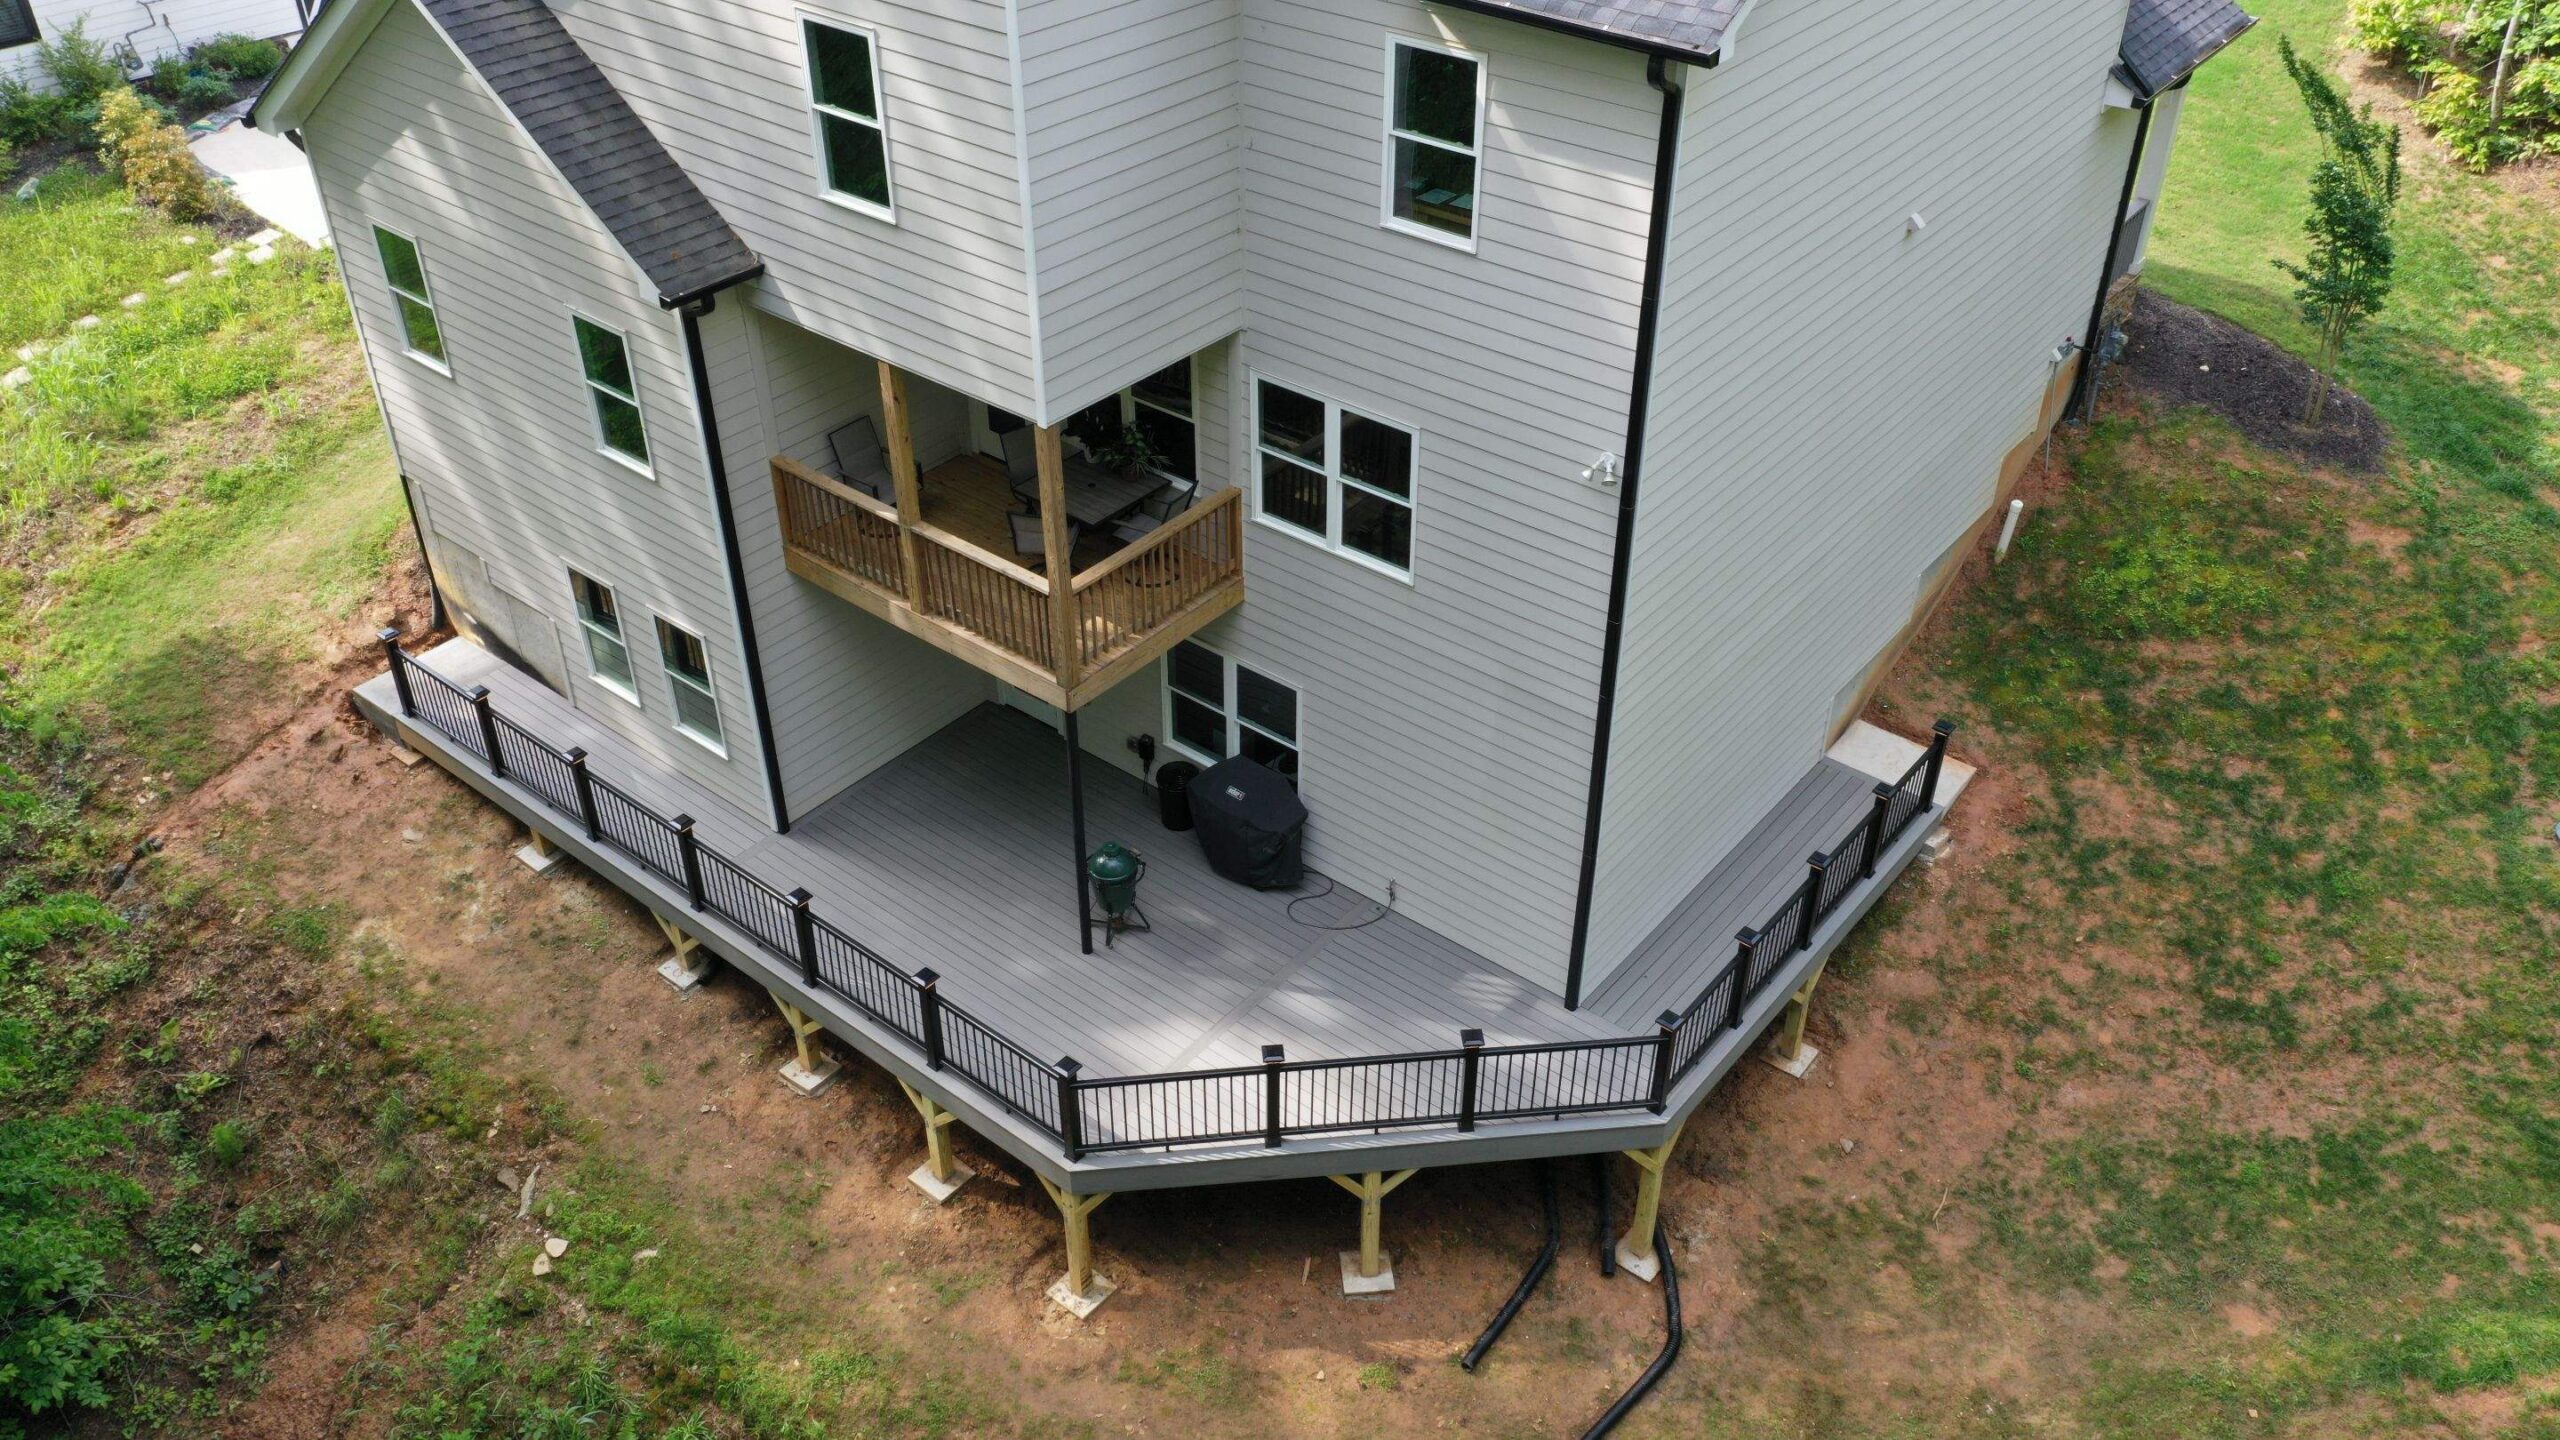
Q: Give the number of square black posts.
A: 14